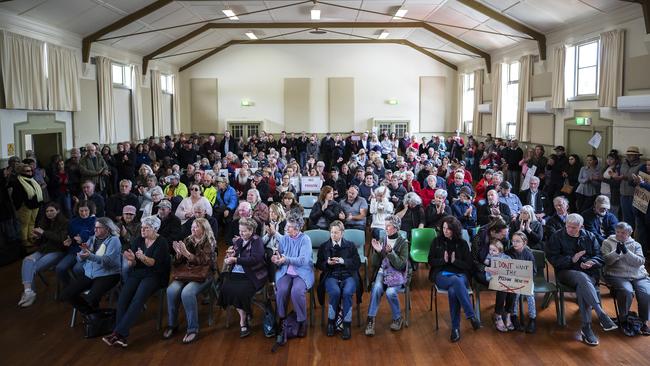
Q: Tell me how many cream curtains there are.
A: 12